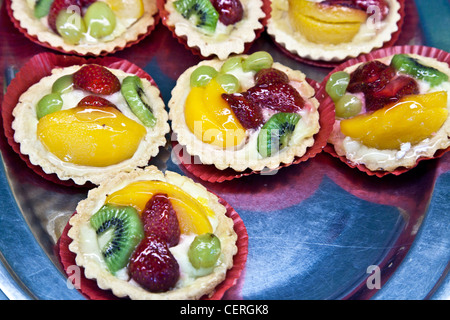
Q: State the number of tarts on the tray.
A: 7